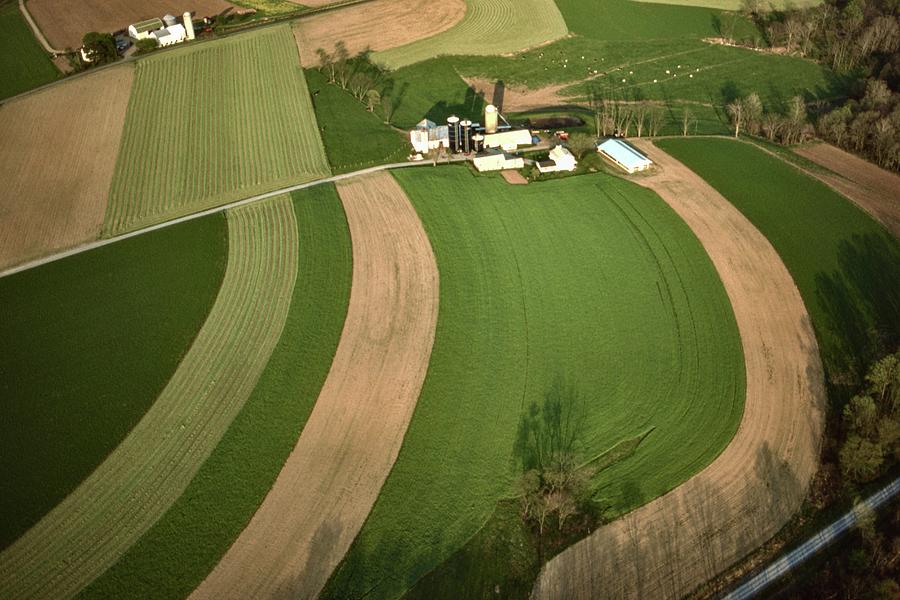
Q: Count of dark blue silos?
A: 3